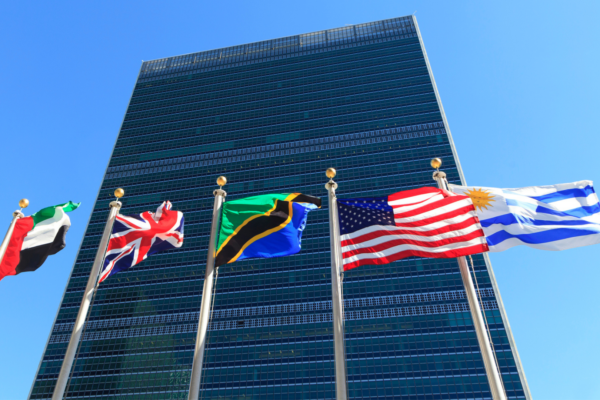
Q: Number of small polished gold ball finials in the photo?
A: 5